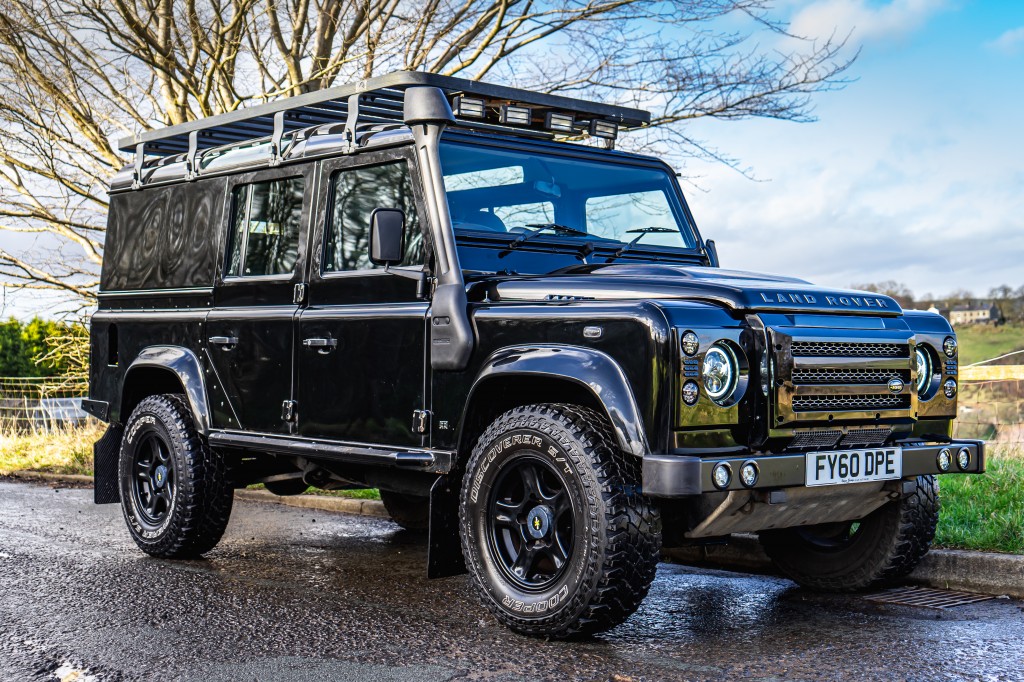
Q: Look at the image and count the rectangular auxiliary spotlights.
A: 4